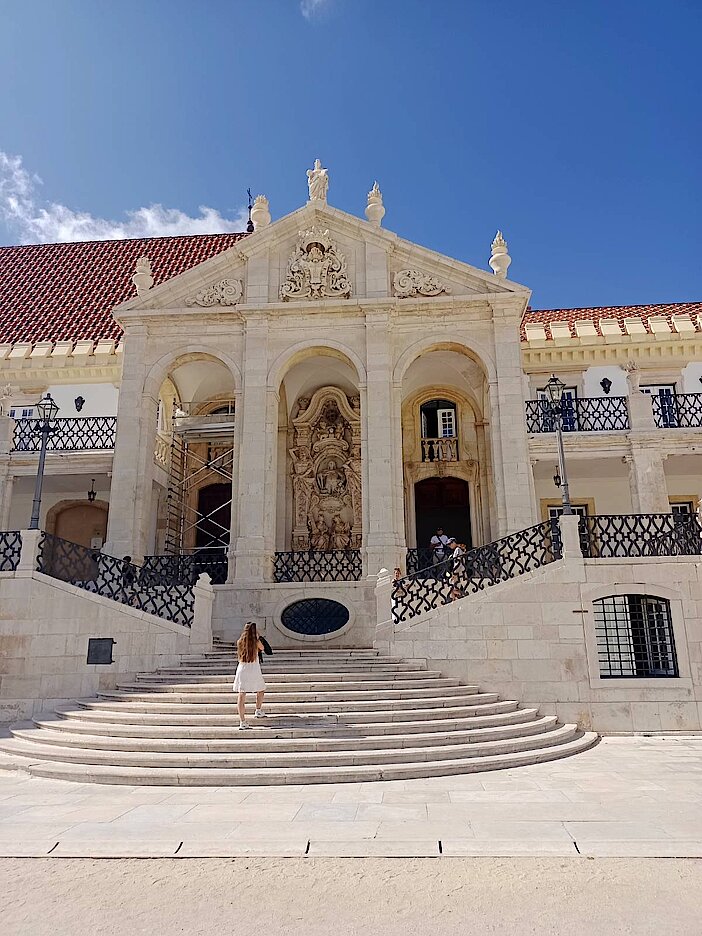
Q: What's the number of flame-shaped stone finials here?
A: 4